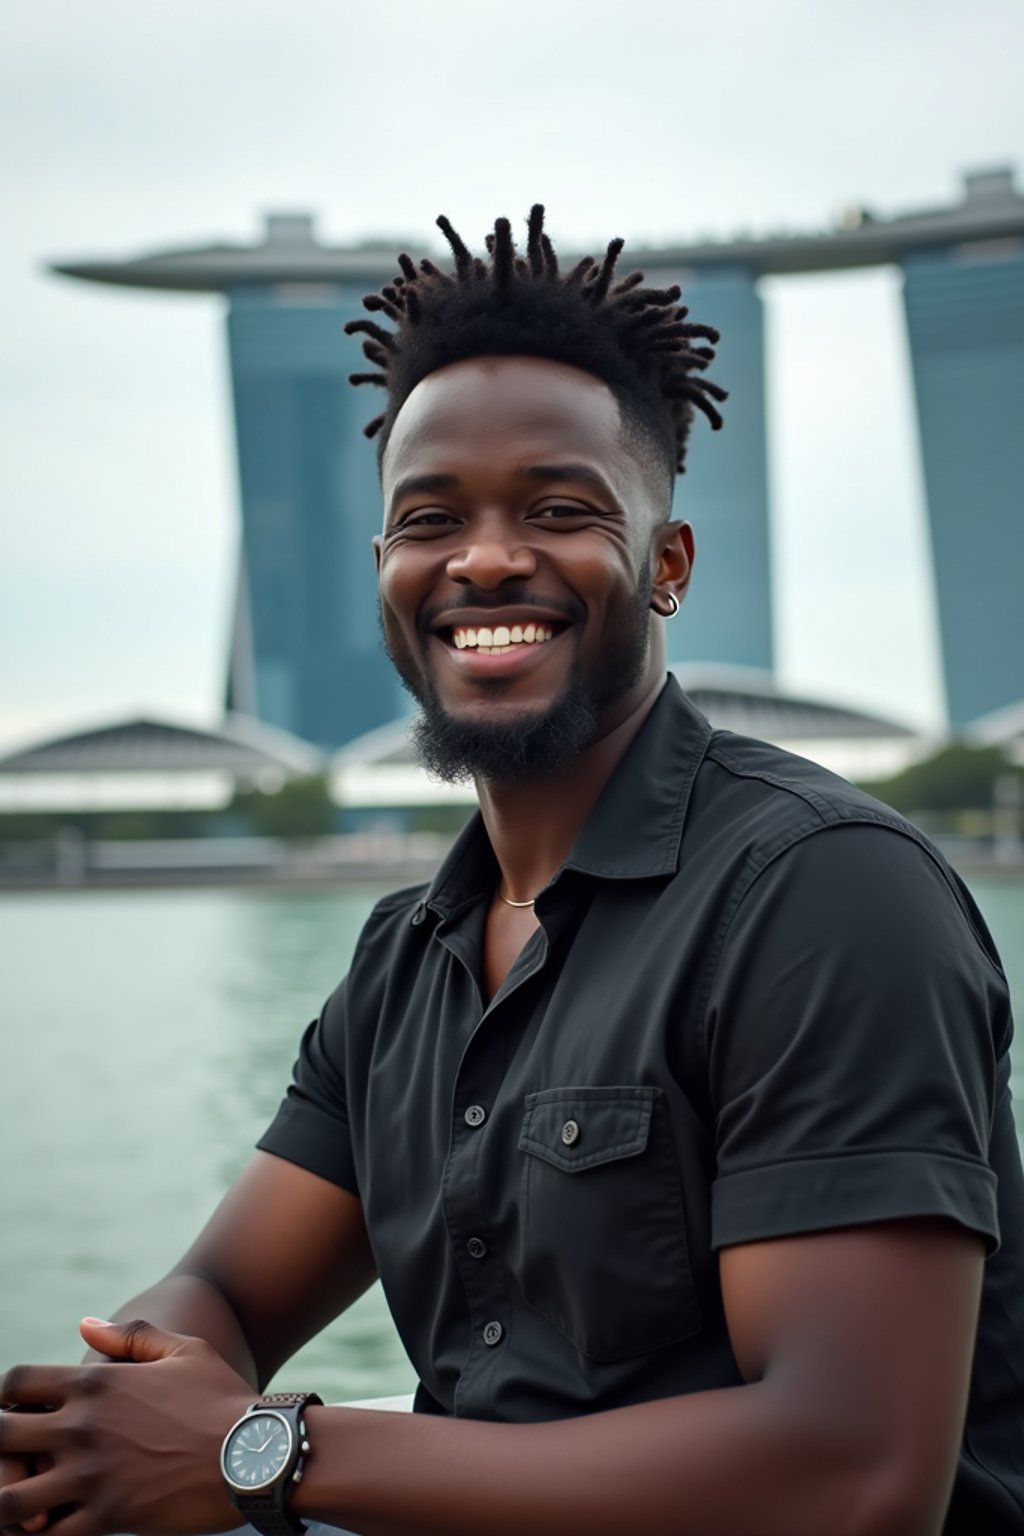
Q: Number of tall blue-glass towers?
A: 3